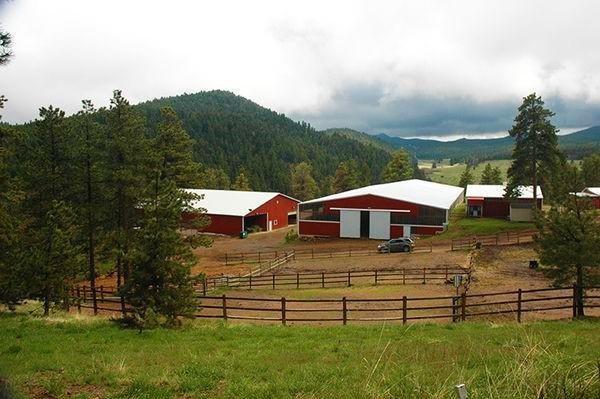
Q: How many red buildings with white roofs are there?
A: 4